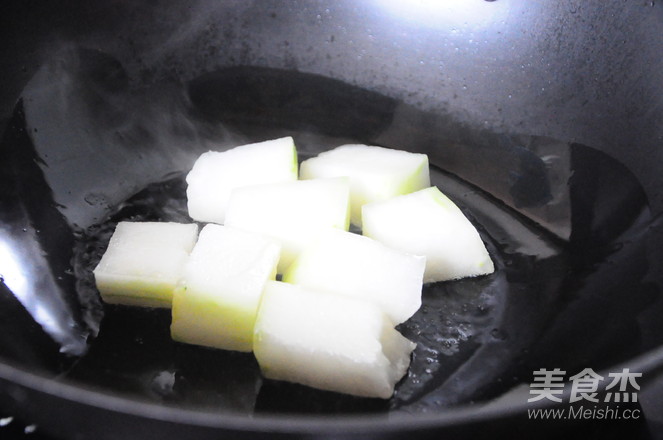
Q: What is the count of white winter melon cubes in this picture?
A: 8